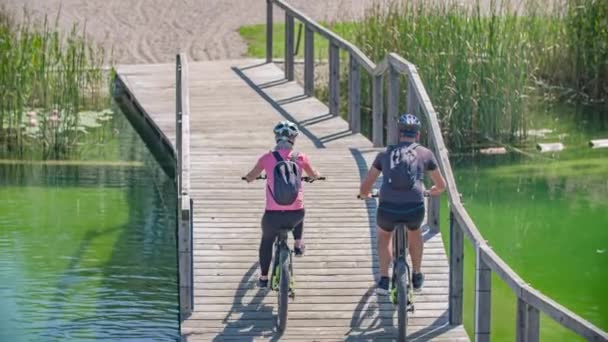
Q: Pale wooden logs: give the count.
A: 3